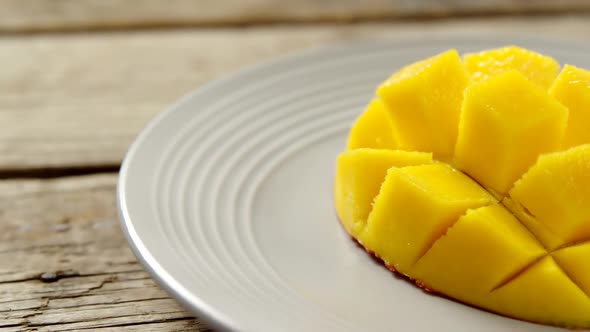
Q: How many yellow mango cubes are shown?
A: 11